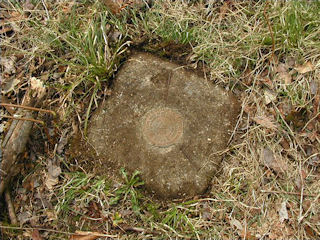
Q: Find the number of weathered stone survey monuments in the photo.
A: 1